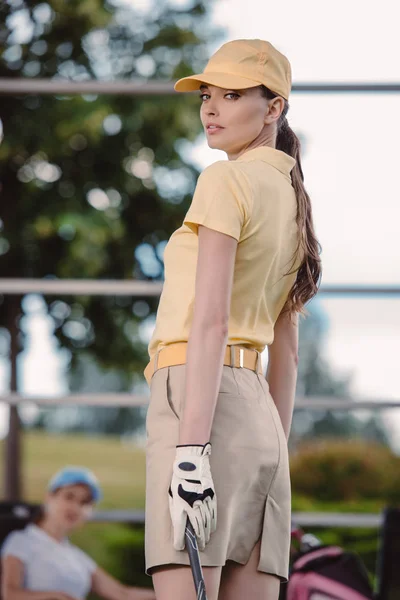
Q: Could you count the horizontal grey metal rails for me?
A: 4